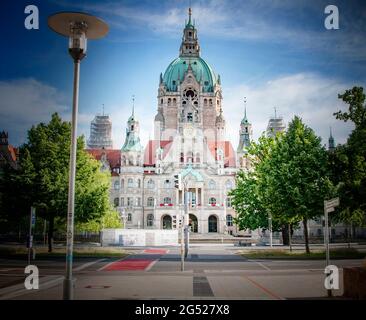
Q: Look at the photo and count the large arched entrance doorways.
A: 3